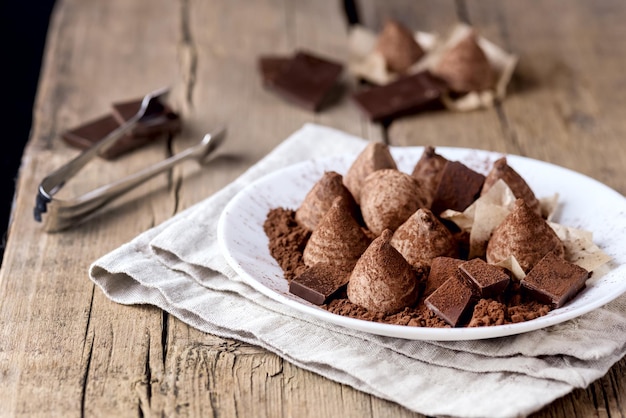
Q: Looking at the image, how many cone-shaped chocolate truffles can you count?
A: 11